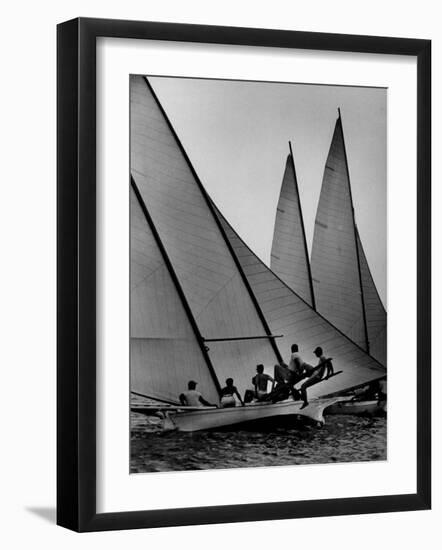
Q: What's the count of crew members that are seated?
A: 5